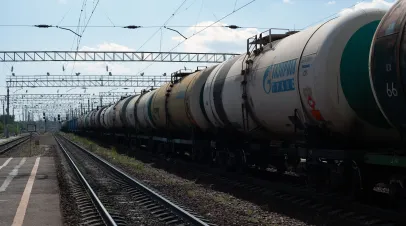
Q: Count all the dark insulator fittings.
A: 3